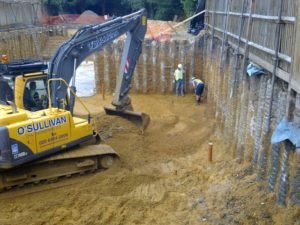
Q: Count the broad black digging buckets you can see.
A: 1